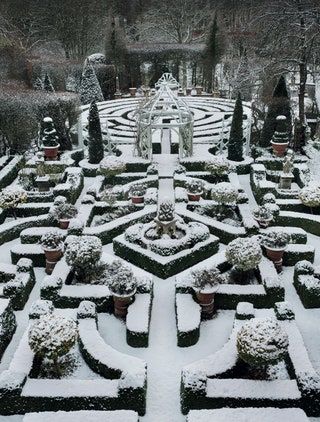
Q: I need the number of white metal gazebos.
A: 1